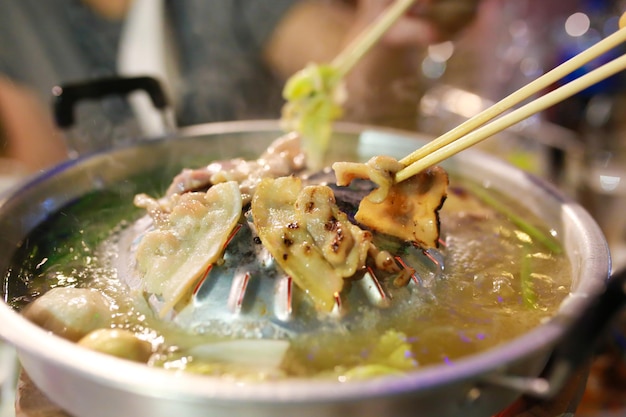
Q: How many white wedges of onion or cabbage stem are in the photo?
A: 1